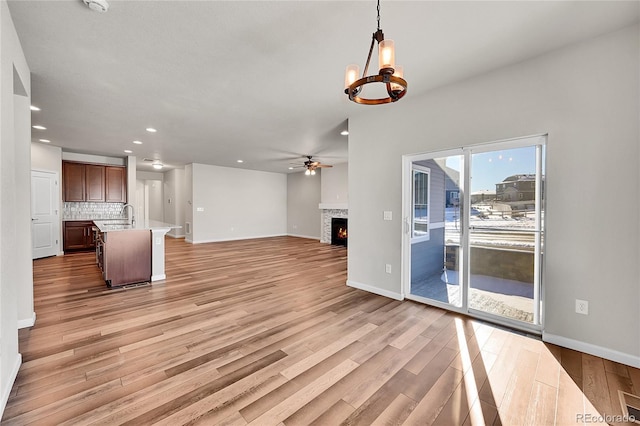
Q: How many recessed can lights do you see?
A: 9